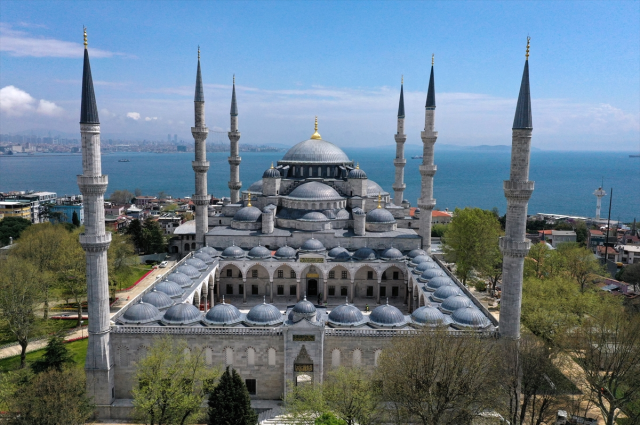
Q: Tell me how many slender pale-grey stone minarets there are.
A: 6